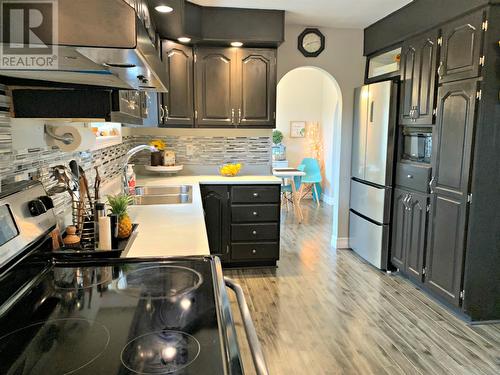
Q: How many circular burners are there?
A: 4